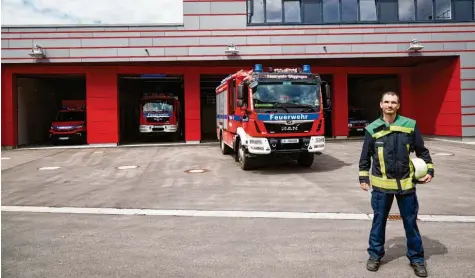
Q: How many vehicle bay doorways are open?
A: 5